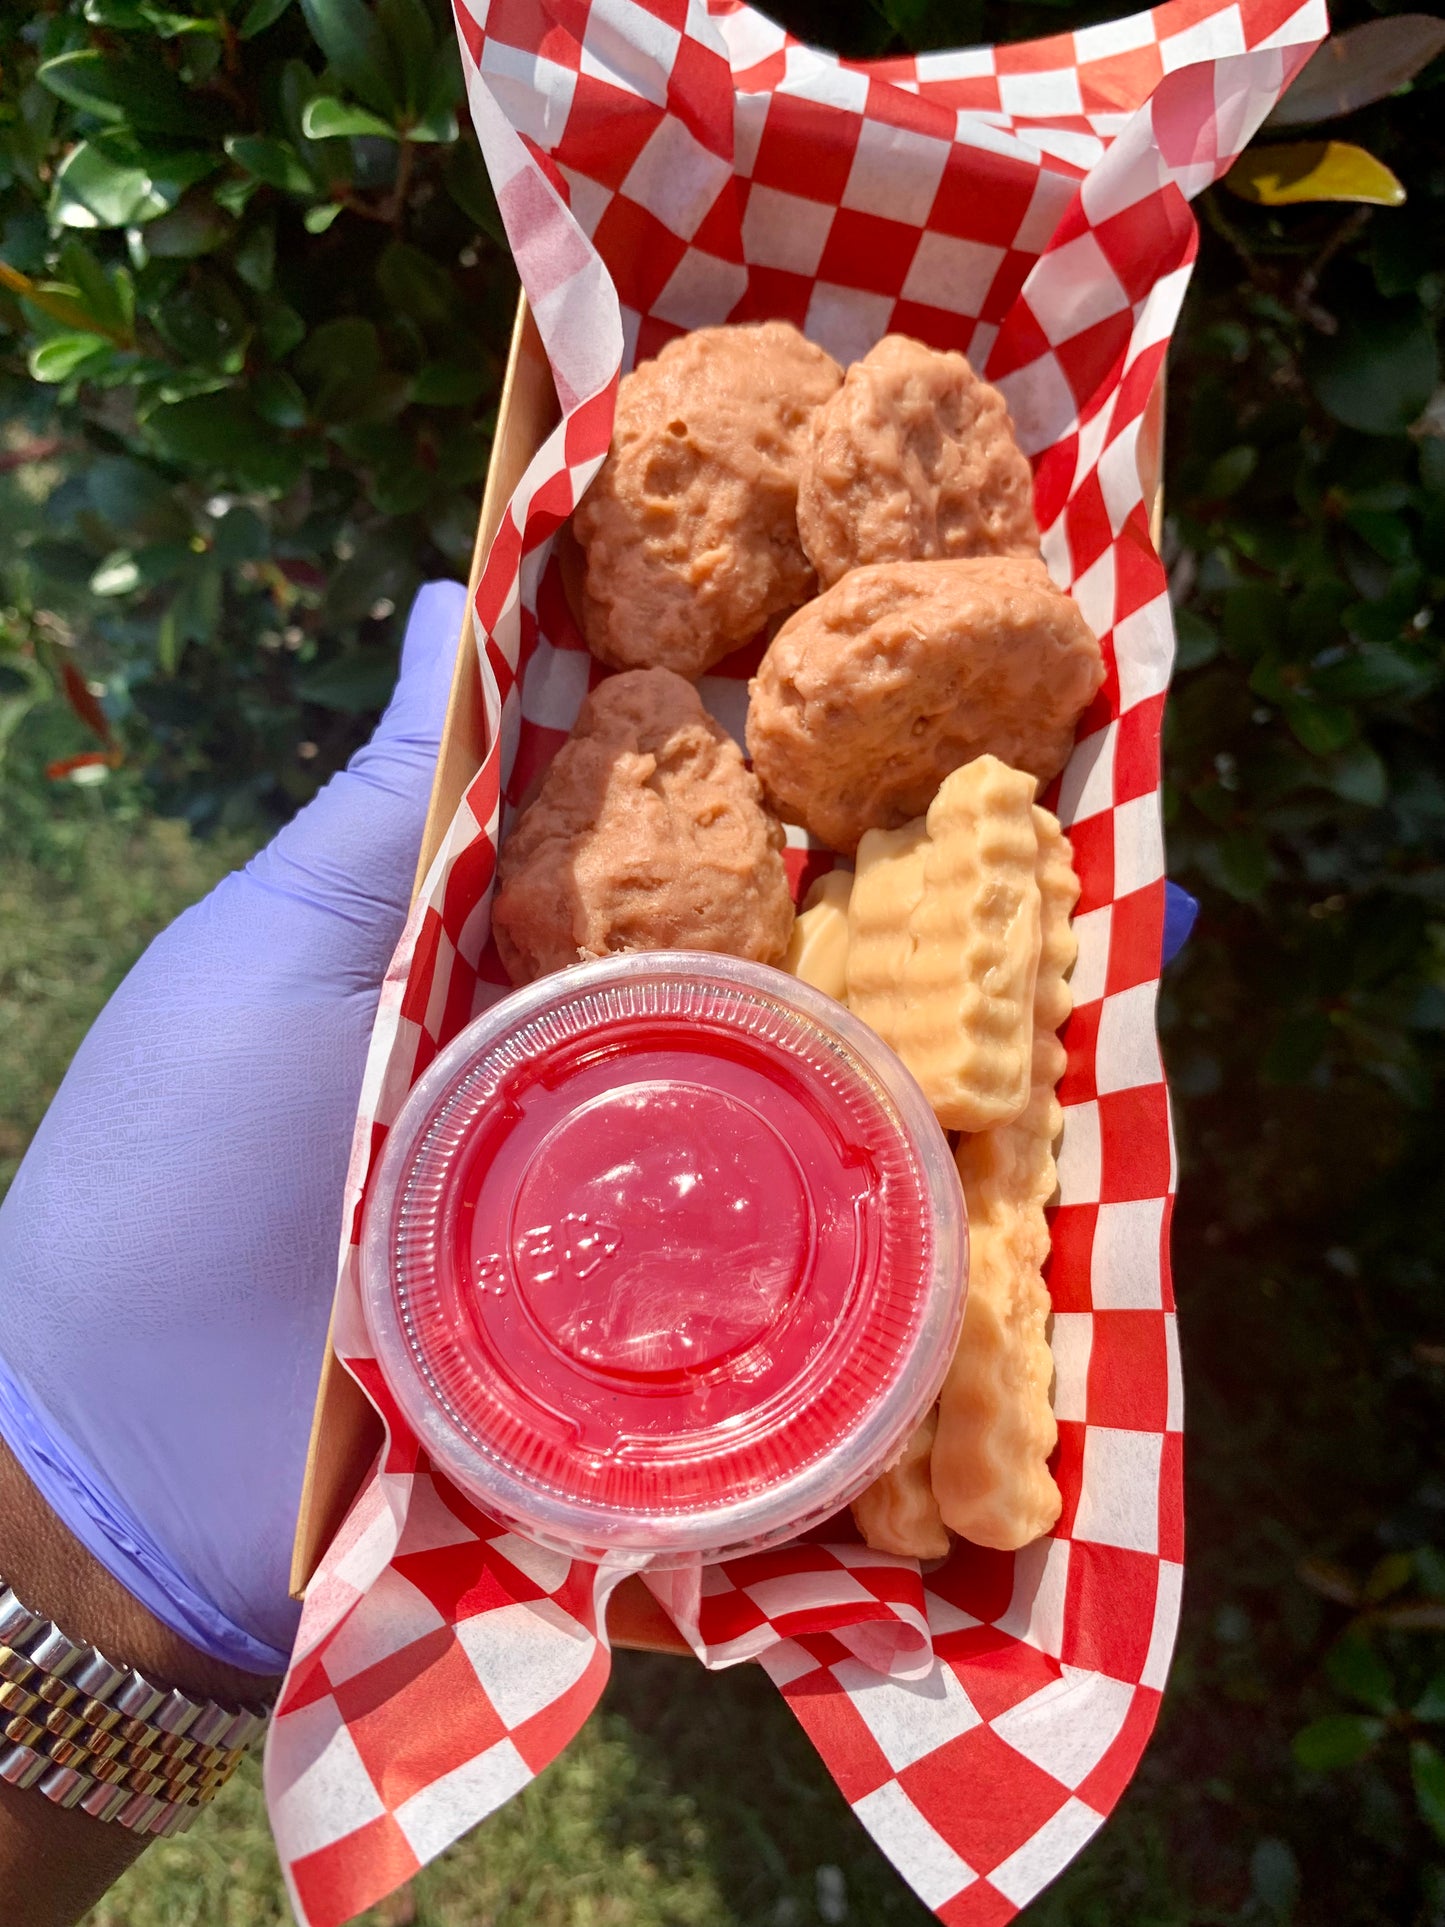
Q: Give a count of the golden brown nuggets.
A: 4